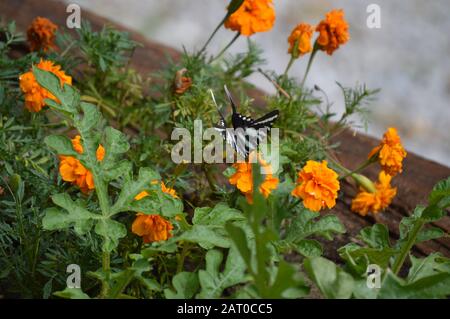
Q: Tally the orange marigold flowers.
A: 12